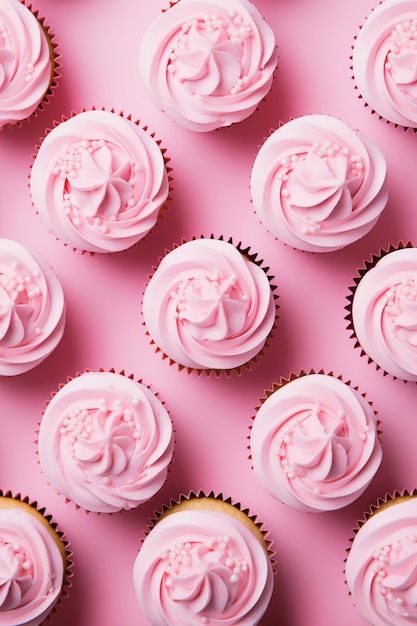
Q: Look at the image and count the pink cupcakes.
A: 13